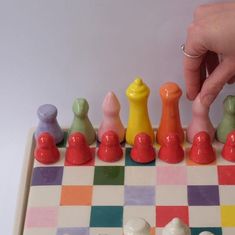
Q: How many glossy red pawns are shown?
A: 7